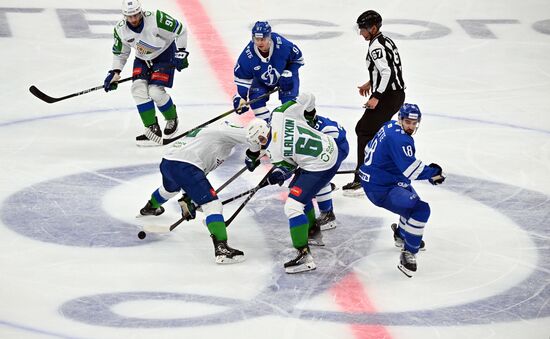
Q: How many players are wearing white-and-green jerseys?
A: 3